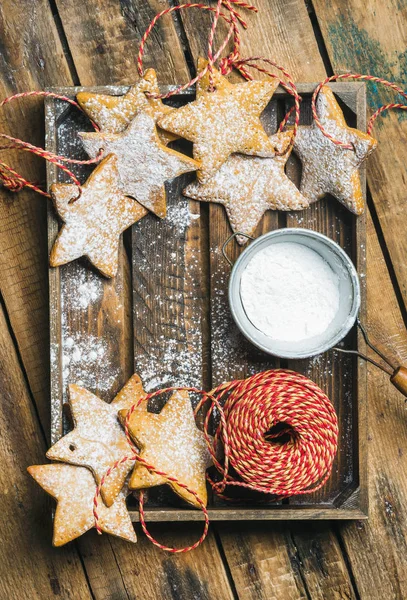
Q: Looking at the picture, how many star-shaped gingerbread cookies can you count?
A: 9